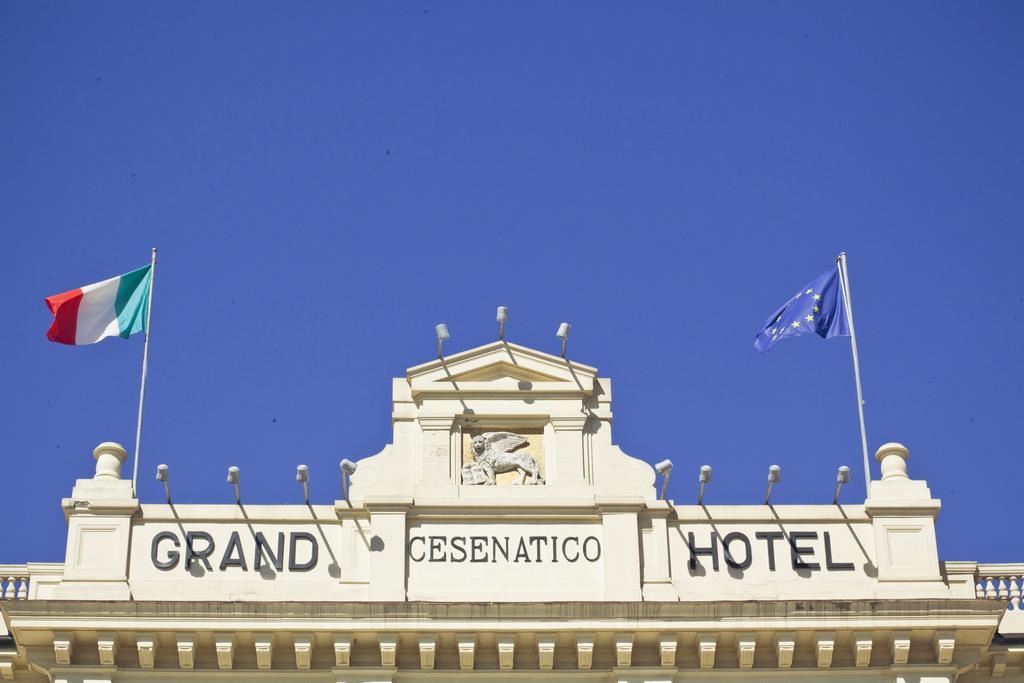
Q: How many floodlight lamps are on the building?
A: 11